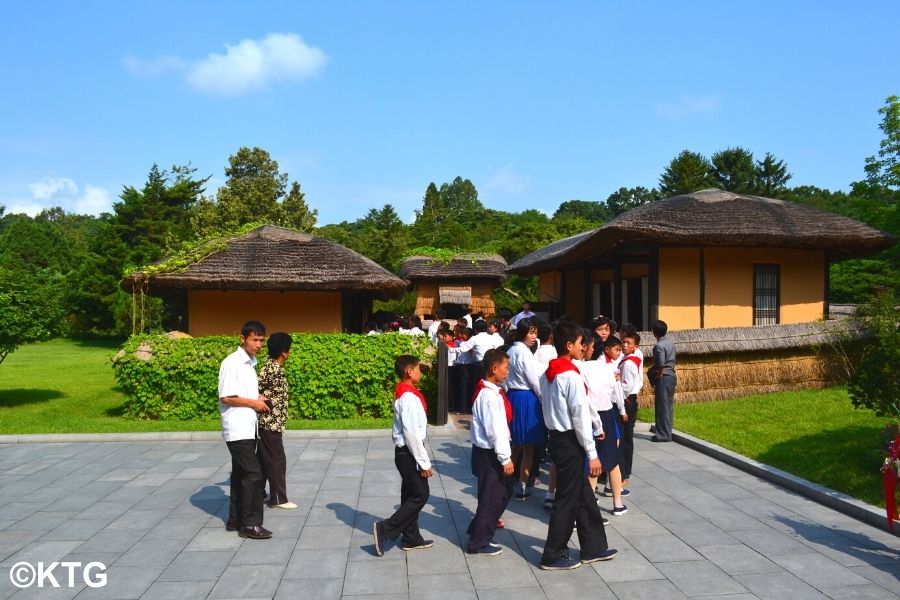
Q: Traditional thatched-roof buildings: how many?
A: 3